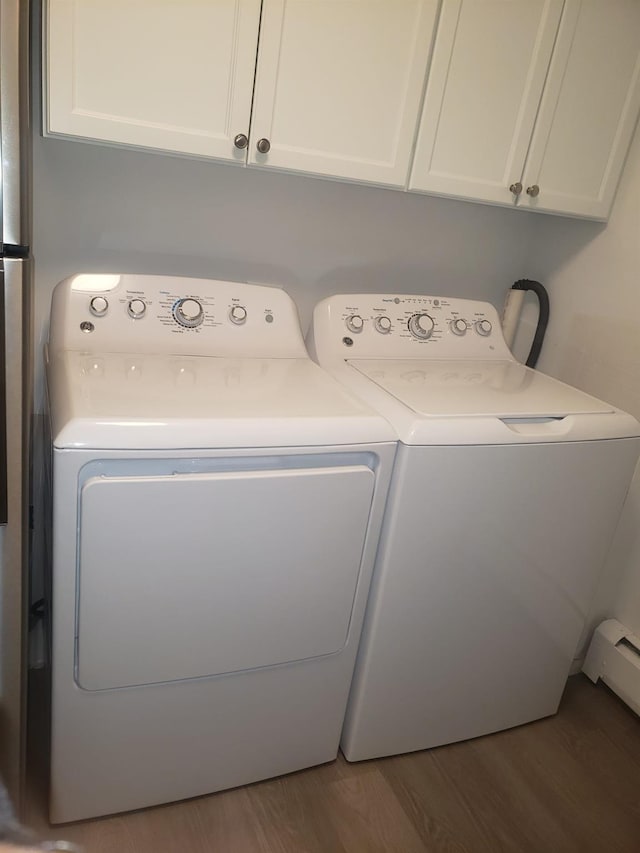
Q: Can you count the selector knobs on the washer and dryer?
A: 9